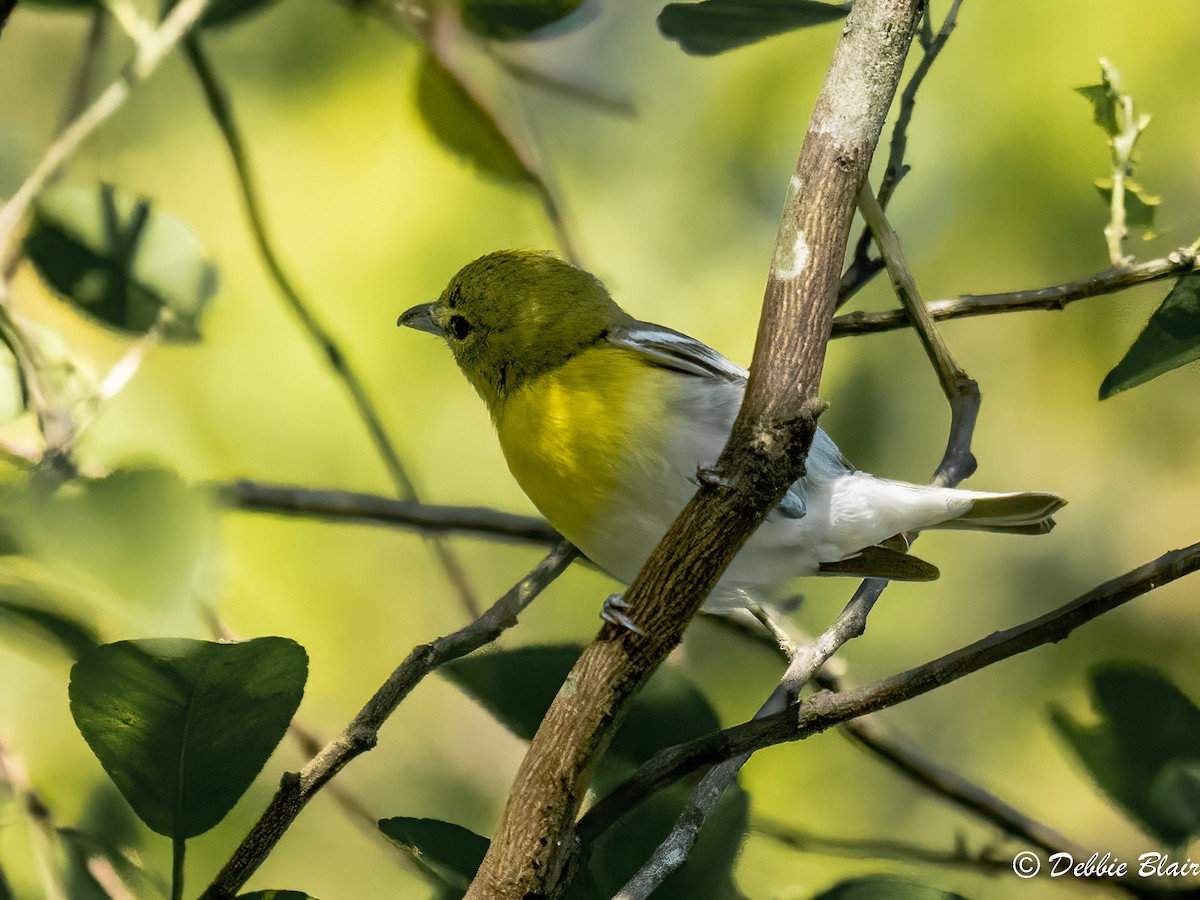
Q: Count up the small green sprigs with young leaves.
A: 1